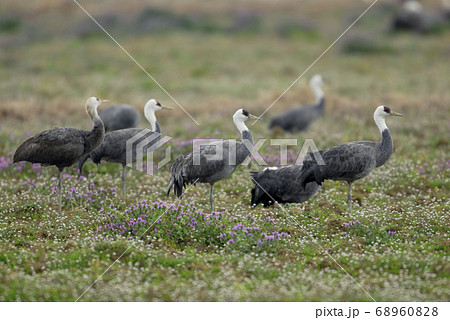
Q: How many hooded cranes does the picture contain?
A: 7